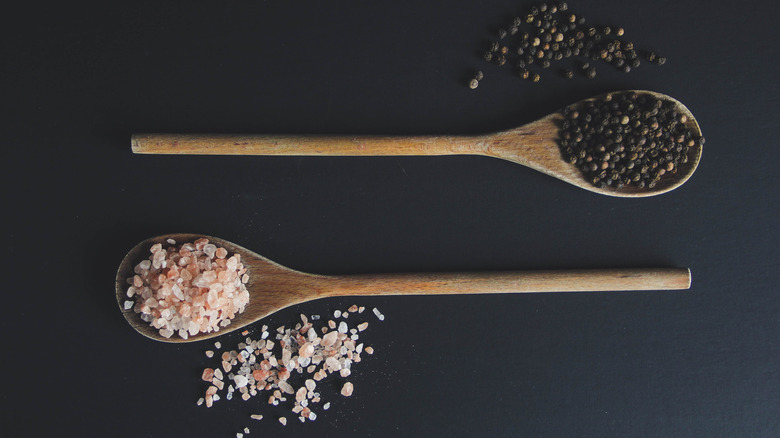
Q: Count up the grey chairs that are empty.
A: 0